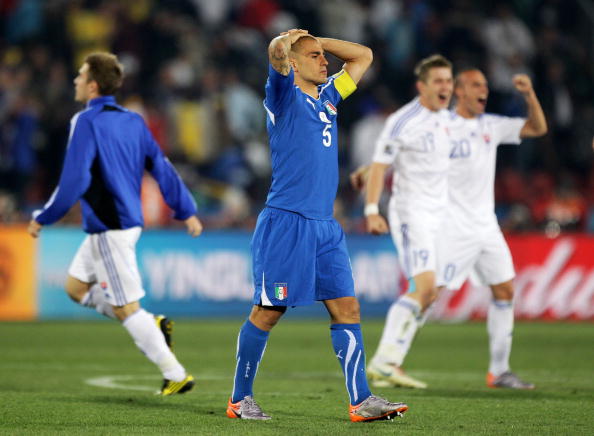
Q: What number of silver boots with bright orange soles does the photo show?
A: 3